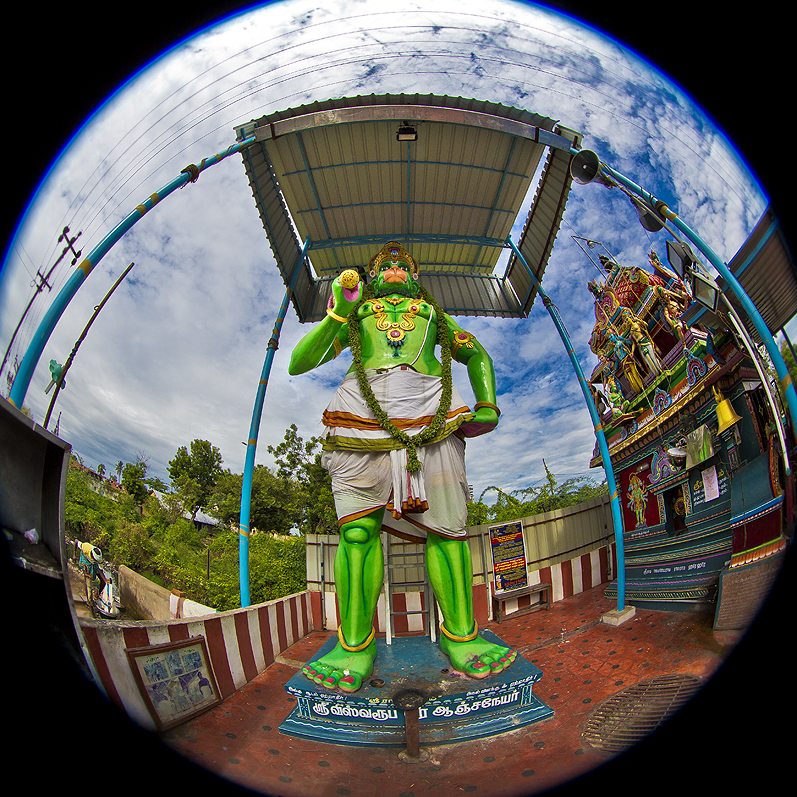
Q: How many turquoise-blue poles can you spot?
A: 4